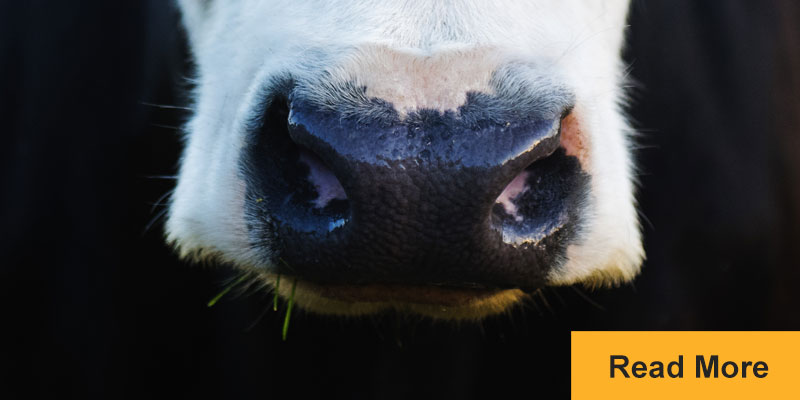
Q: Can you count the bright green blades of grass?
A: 3